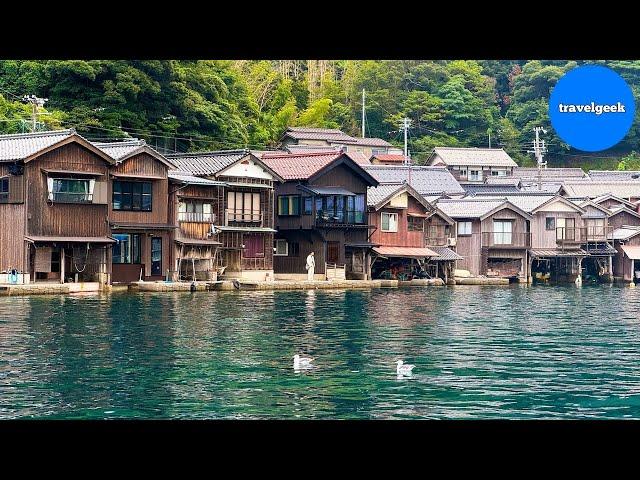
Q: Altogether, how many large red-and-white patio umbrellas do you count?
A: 0